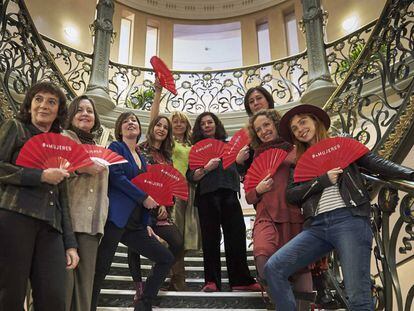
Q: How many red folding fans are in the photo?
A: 9